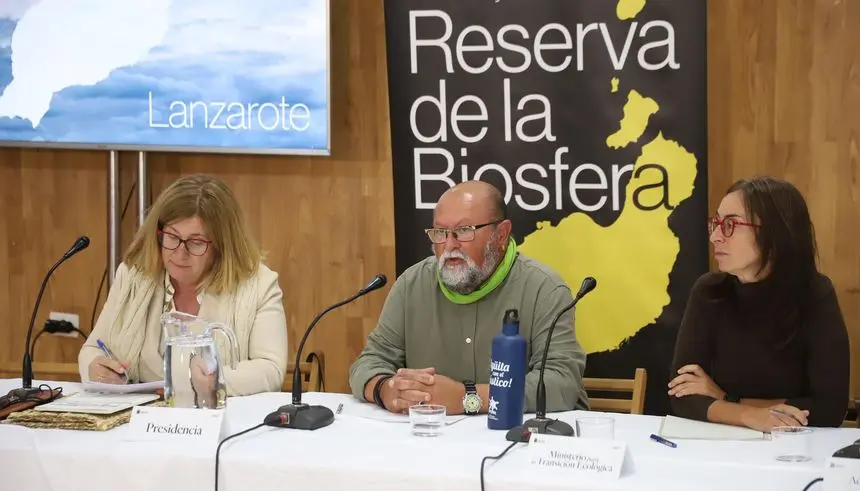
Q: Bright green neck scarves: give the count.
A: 1